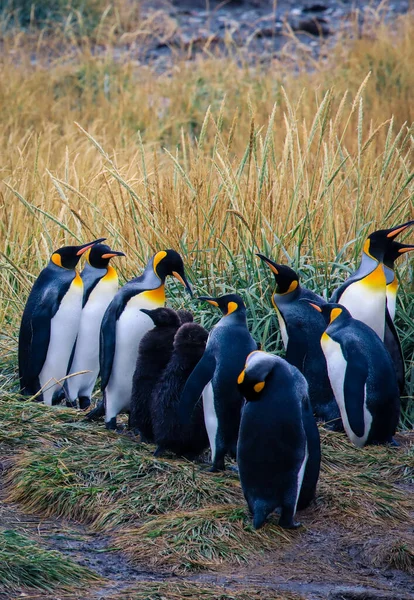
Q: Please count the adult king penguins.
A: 9